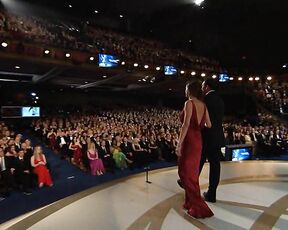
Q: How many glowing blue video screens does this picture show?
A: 5